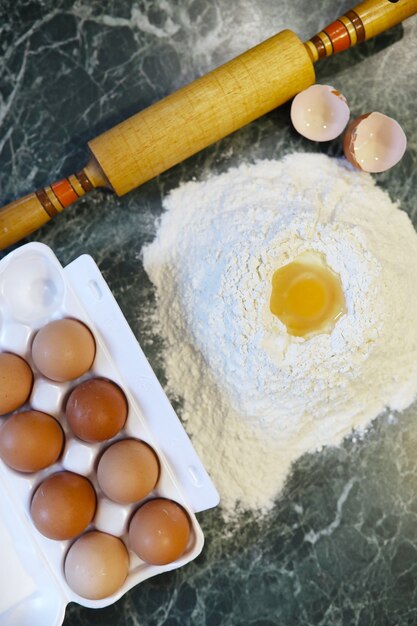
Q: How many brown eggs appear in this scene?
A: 8